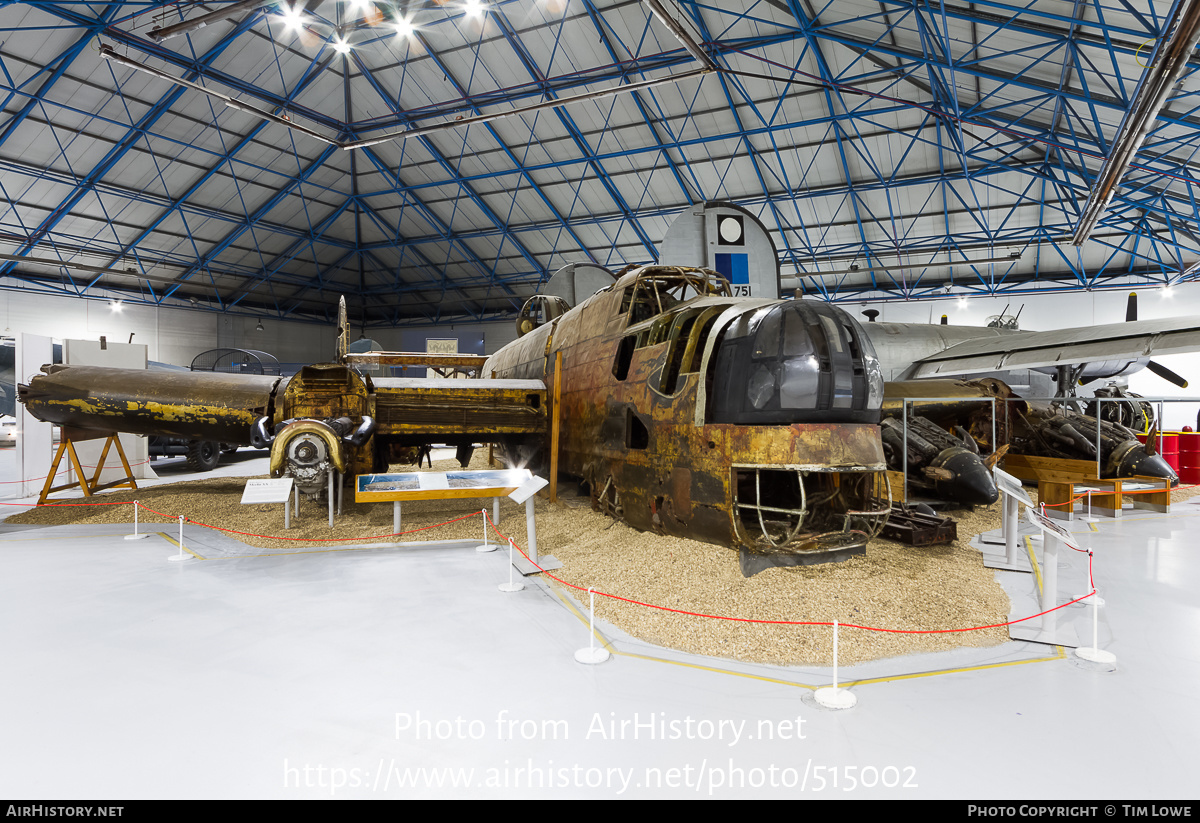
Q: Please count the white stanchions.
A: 10